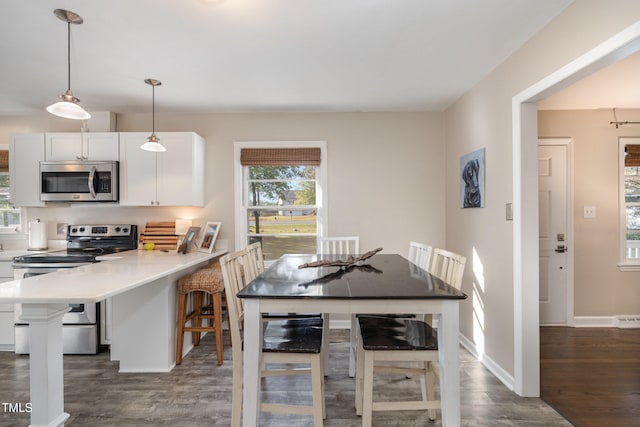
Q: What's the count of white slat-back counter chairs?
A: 5